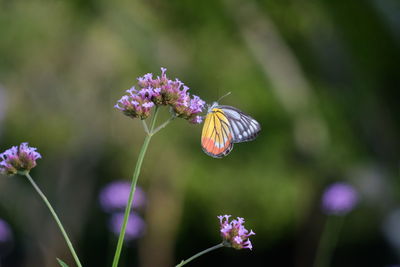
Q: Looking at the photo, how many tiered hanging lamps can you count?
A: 0